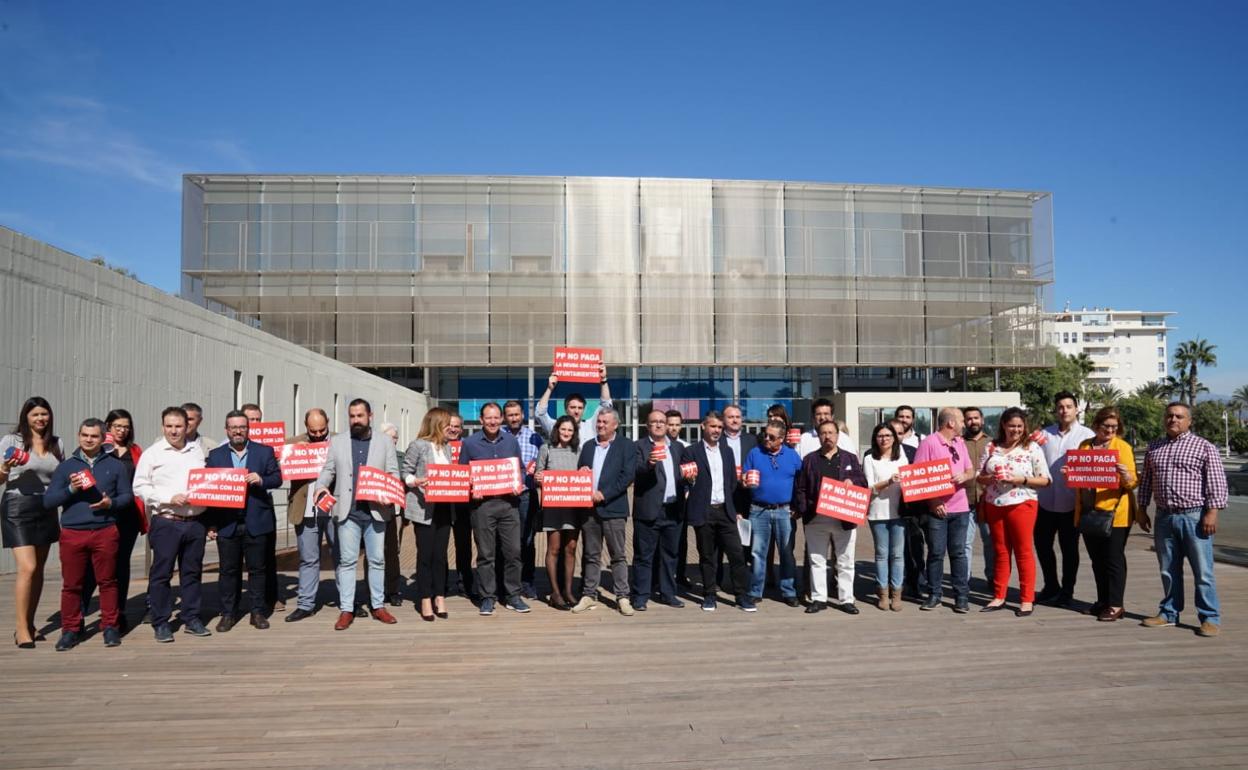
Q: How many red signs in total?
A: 12